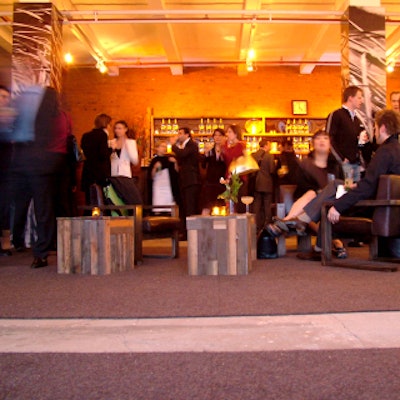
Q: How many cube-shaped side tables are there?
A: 2